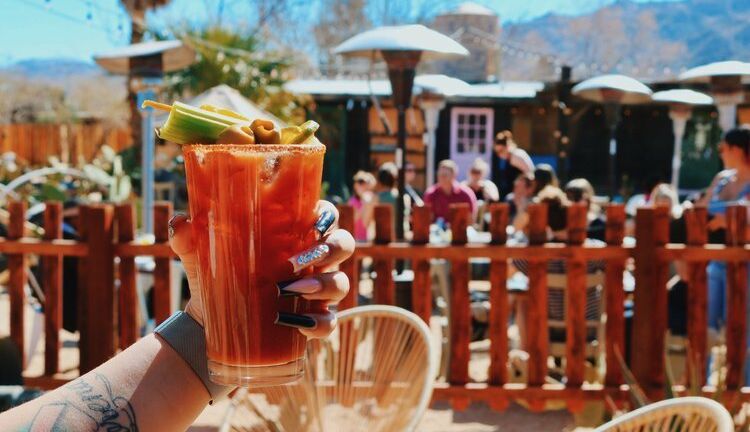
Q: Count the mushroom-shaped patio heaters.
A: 6